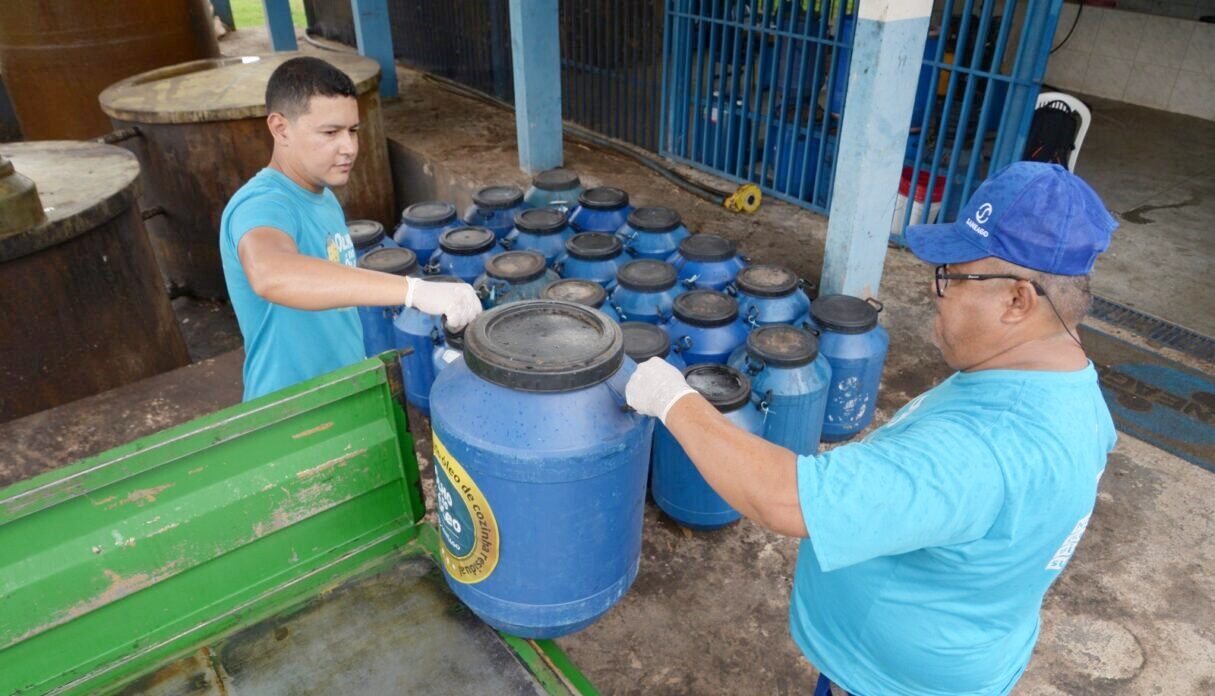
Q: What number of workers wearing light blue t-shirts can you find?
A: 2